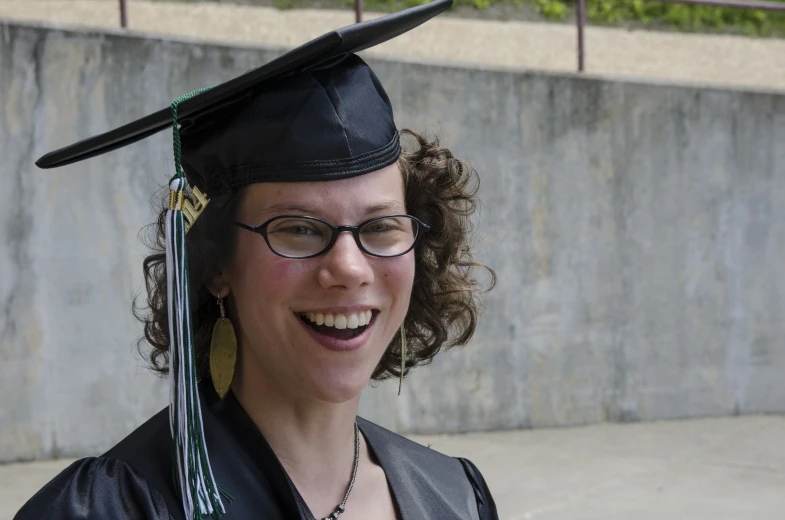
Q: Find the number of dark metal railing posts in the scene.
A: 3